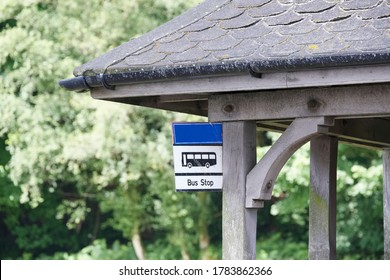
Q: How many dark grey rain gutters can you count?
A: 1